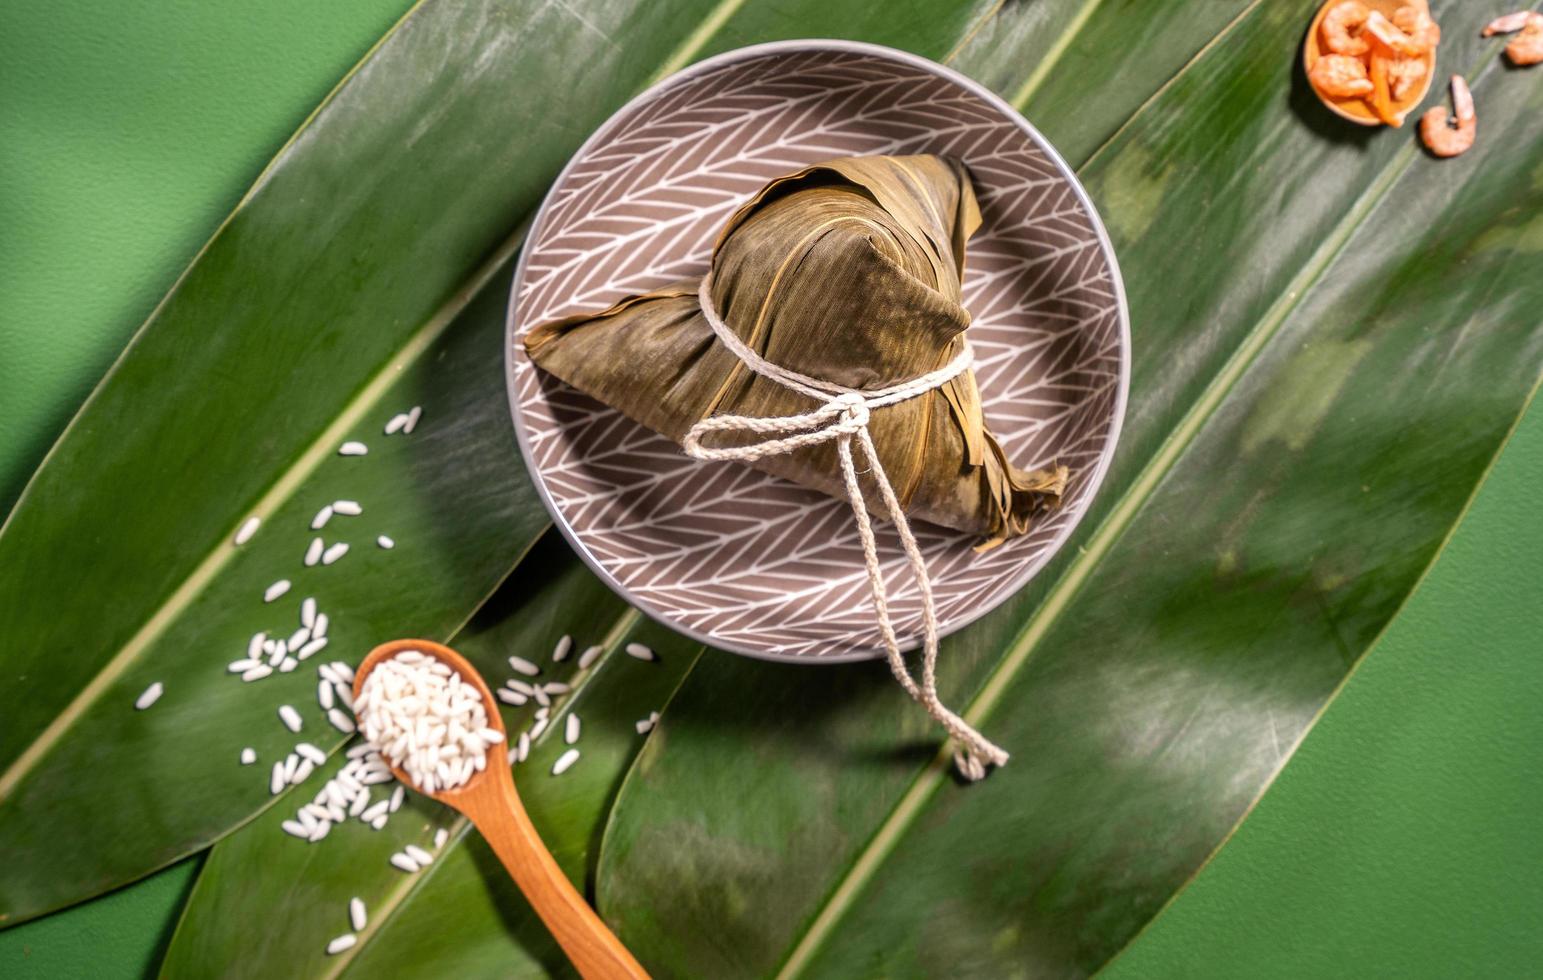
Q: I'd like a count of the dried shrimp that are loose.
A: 2